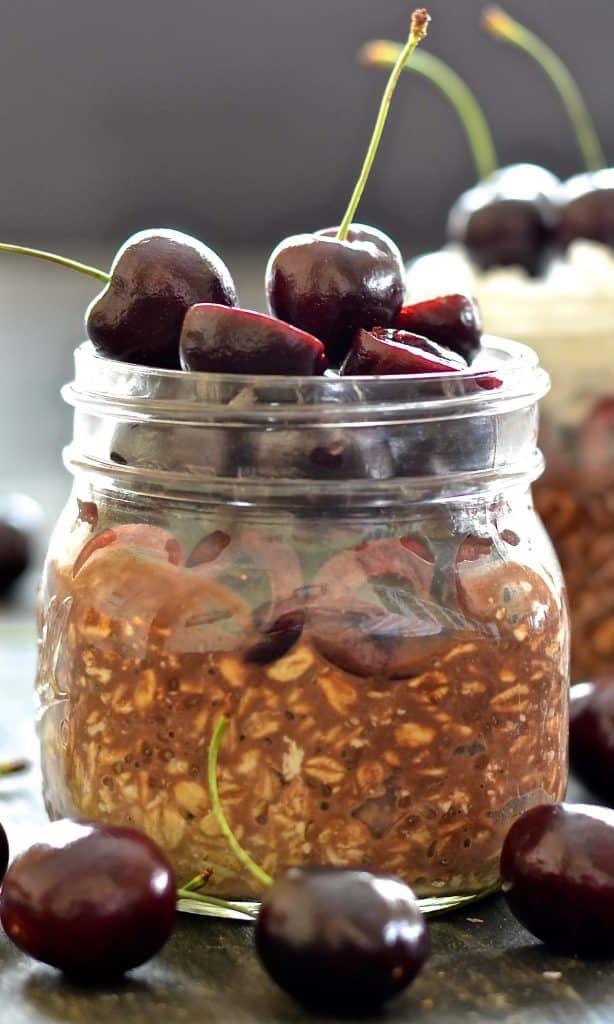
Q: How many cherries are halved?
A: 3